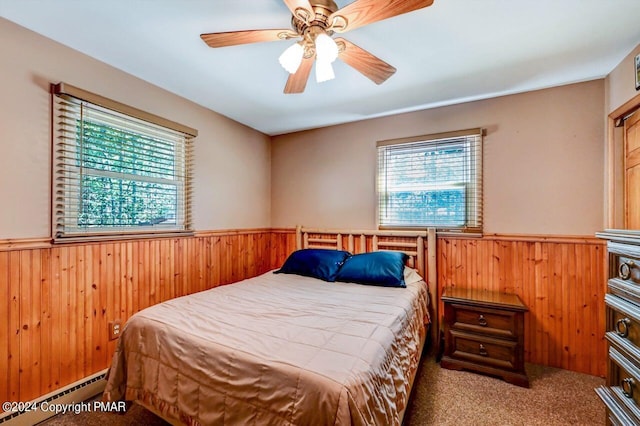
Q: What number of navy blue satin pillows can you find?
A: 2